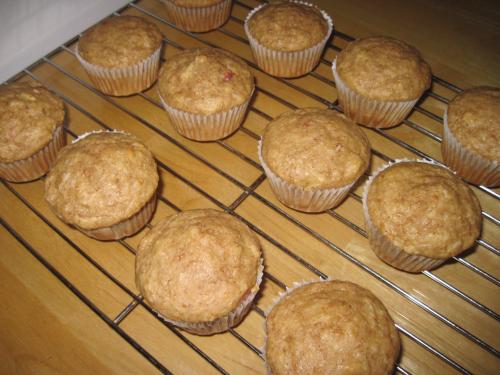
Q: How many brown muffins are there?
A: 12